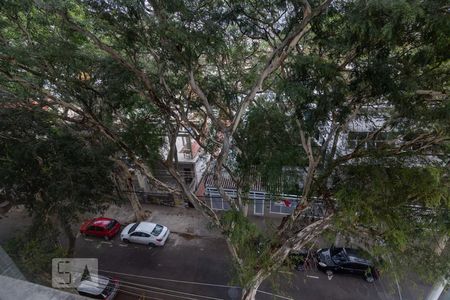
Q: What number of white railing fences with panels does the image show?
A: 1